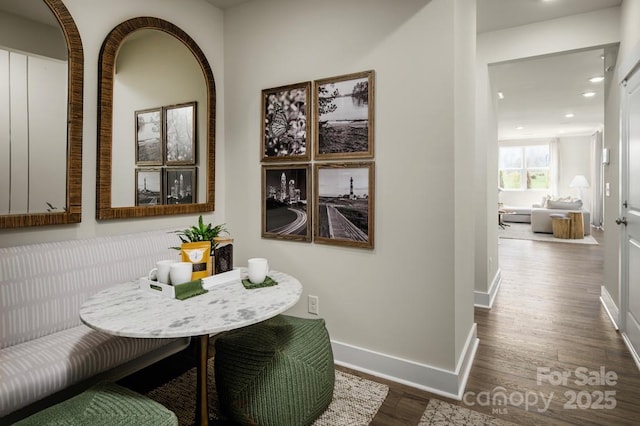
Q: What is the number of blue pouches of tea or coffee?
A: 0